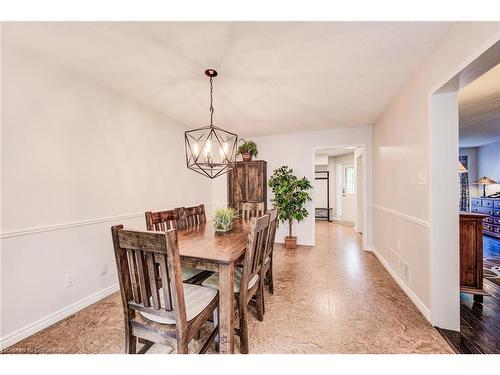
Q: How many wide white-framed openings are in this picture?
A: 2